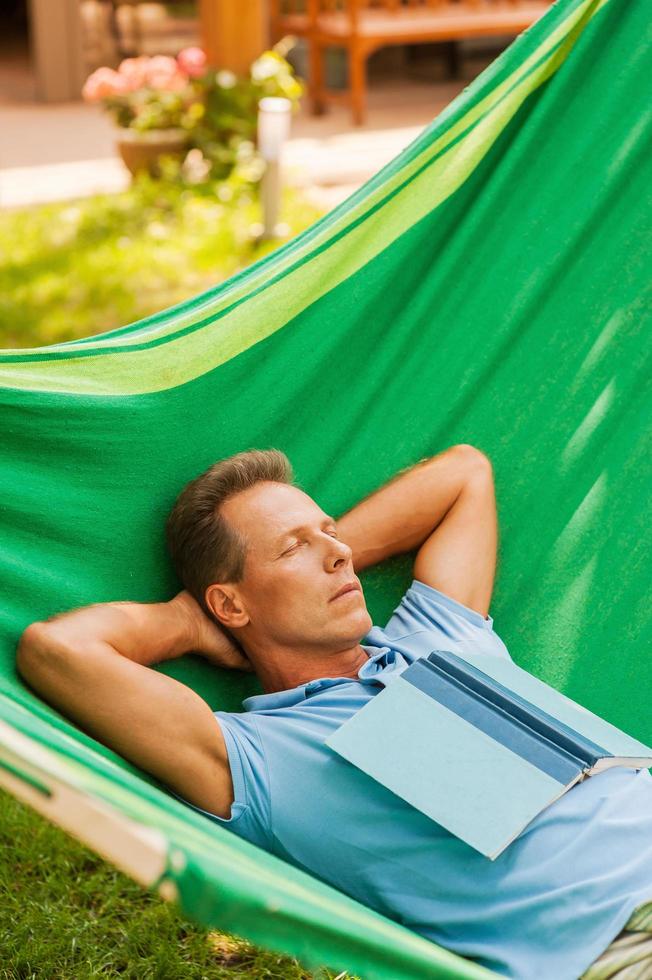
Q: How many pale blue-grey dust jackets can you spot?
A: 1